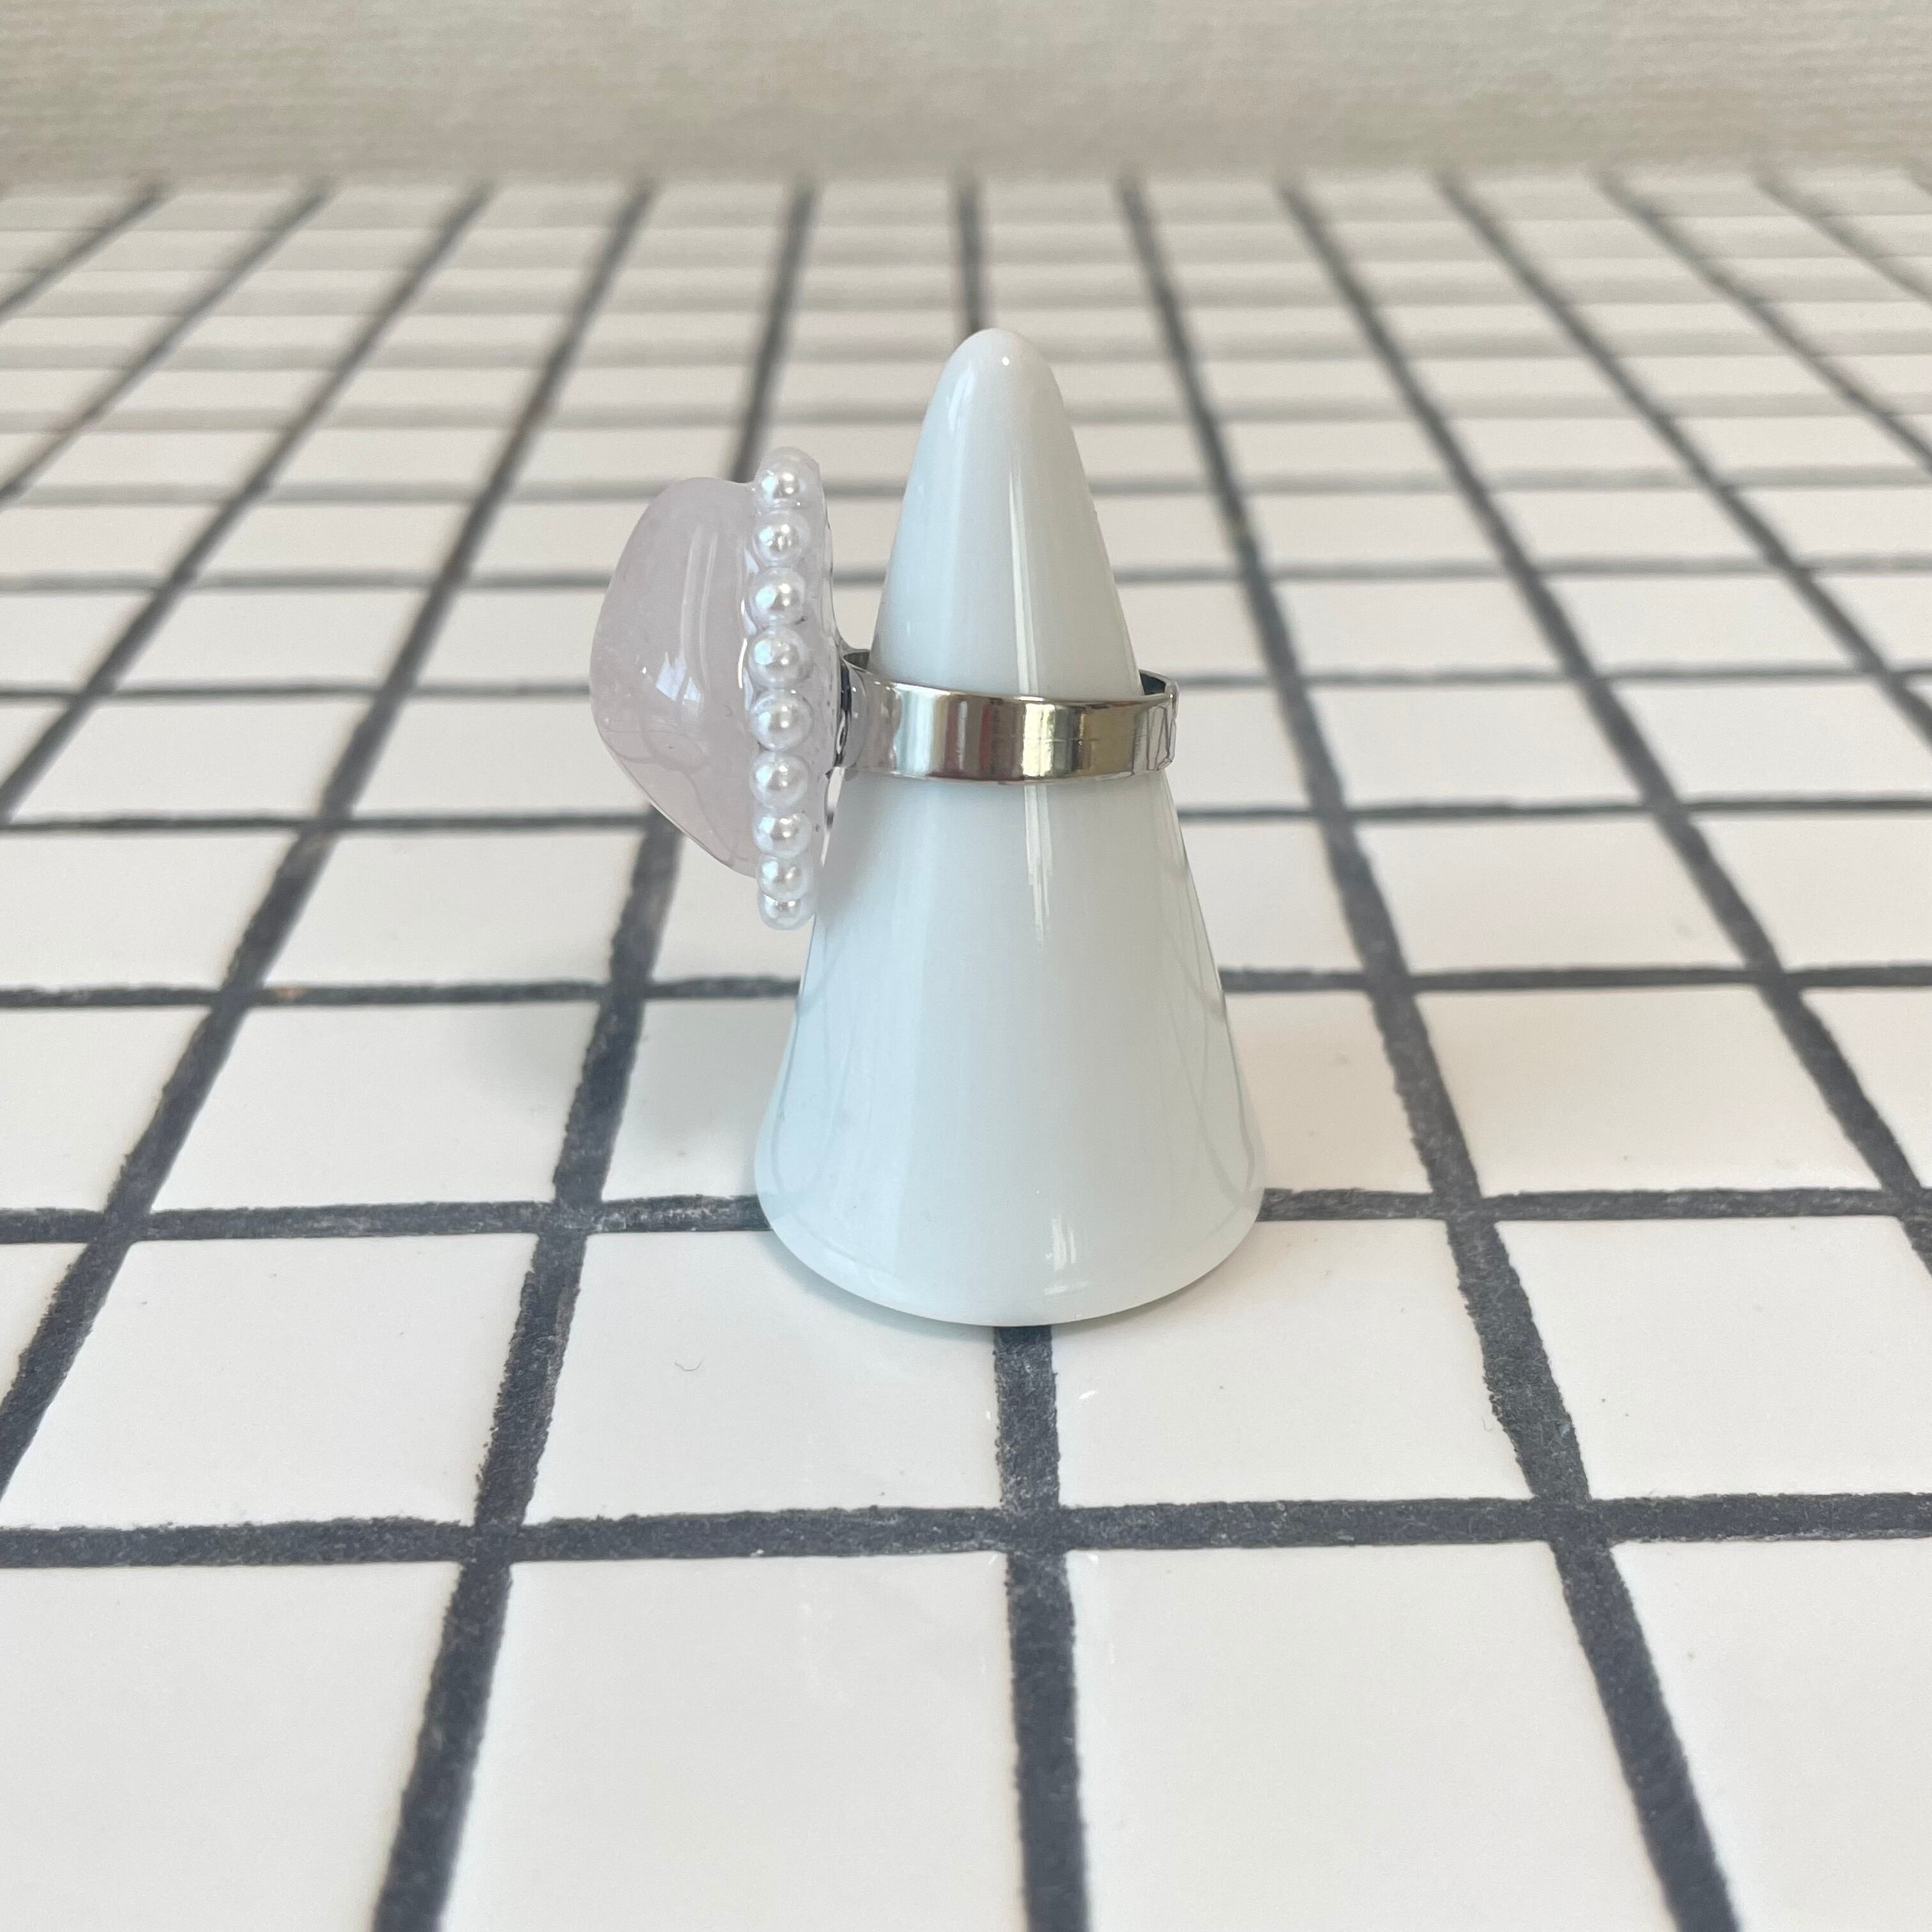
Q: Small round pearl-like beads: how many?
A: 9